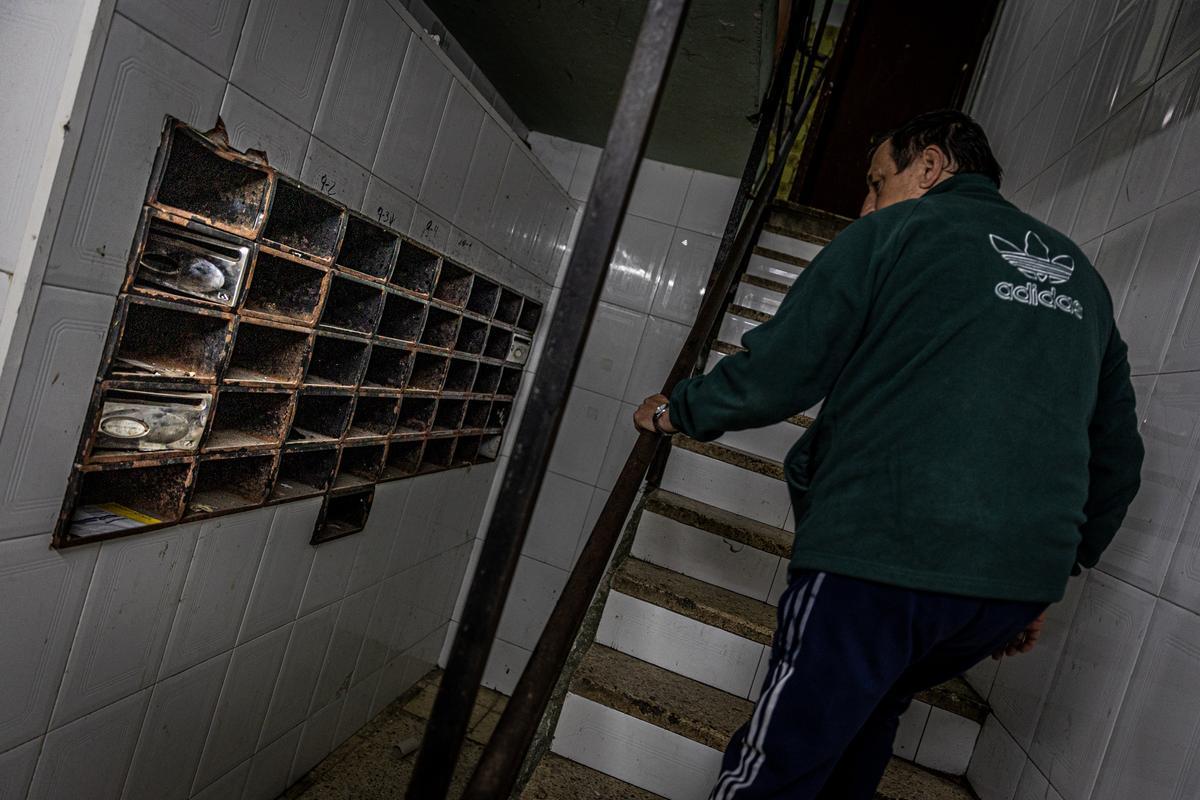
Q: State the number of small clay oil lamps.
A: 0